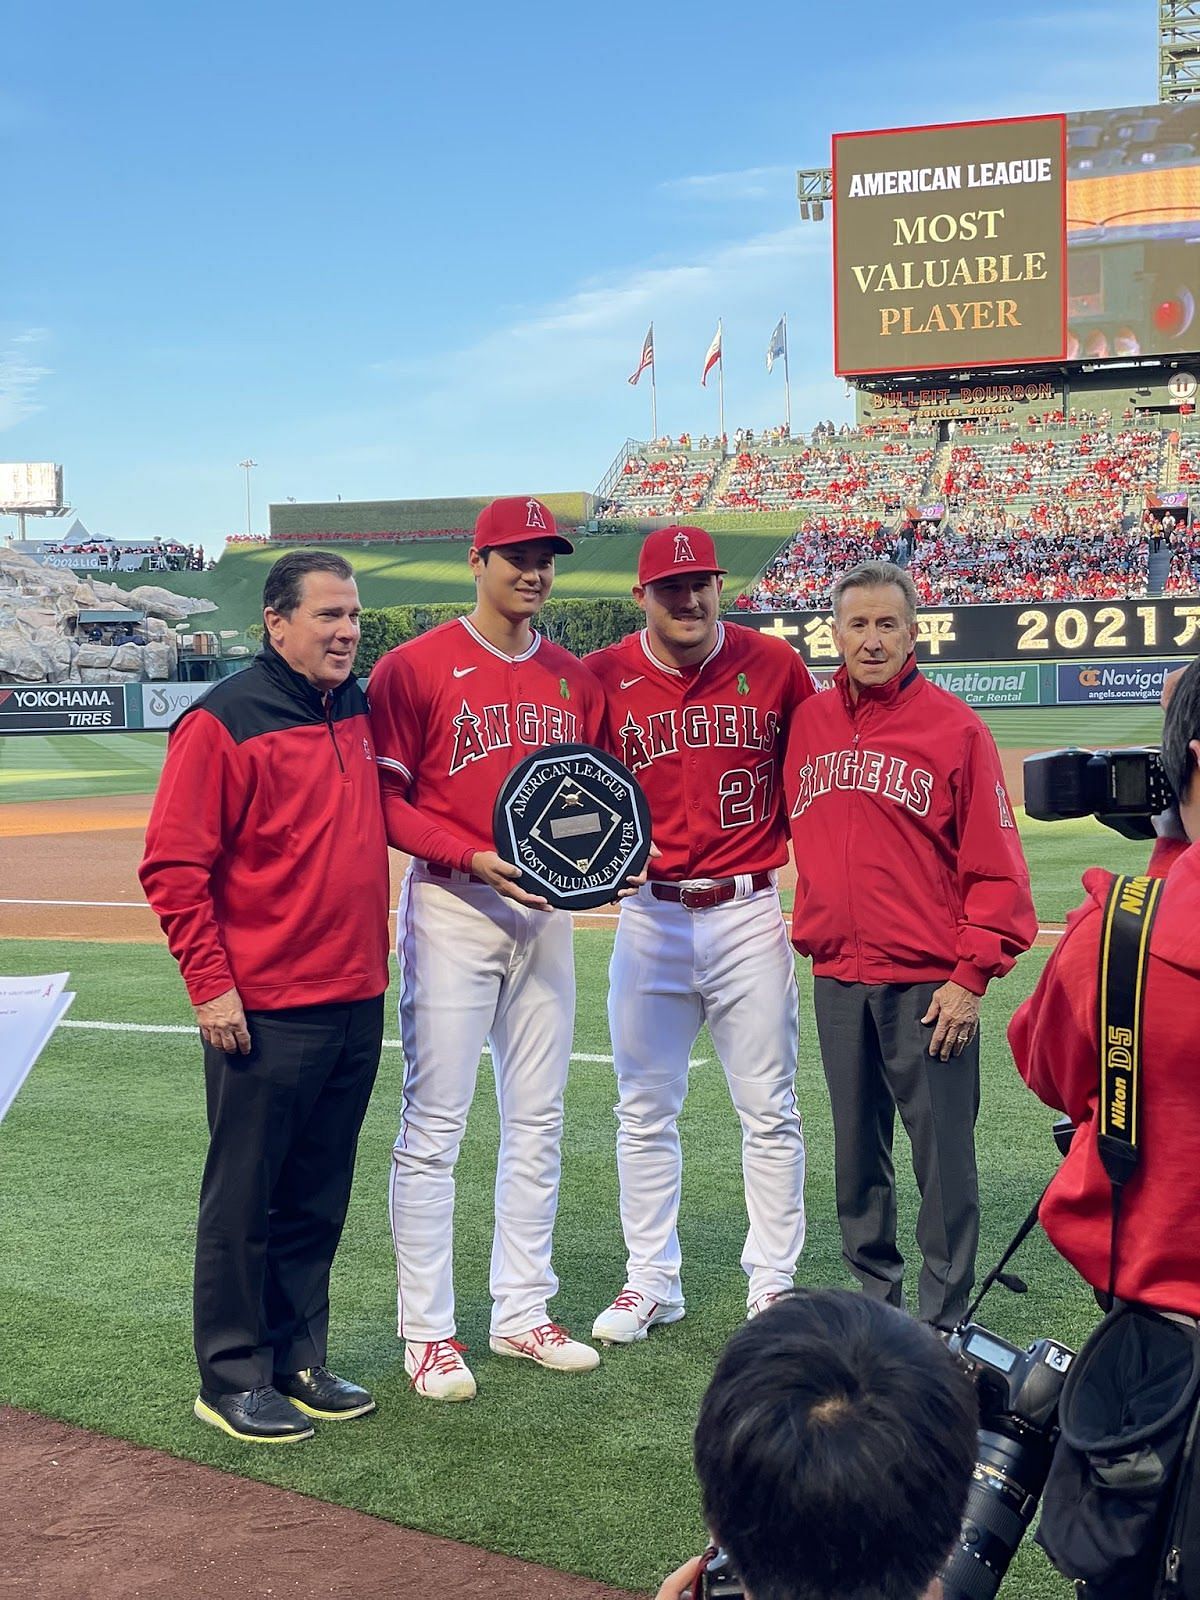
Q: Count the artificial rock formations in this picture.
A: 1